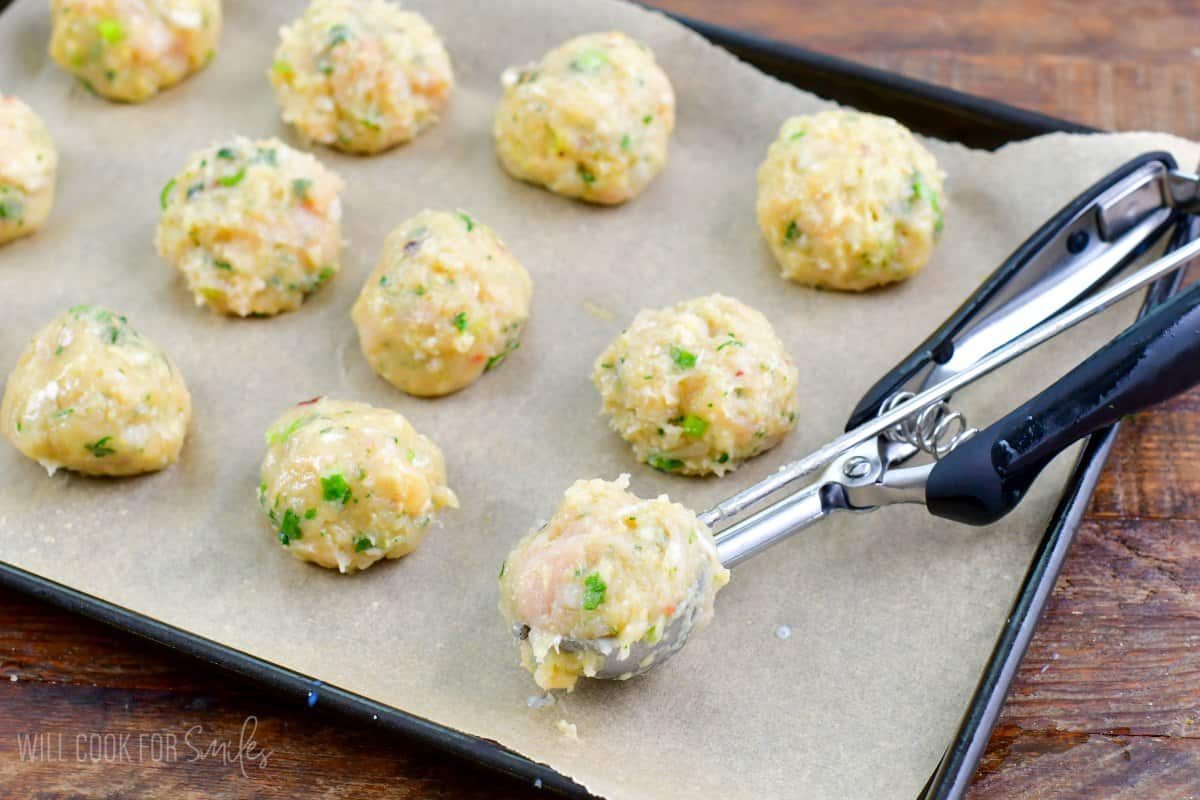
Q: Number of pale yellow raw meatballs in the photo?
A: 11